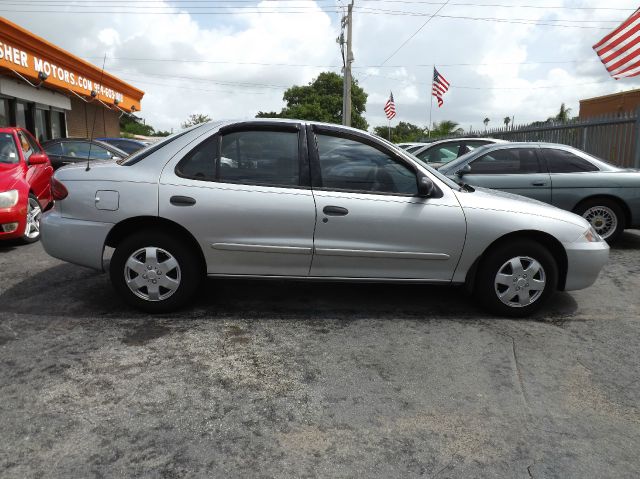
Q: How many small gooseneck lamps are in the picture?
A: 4